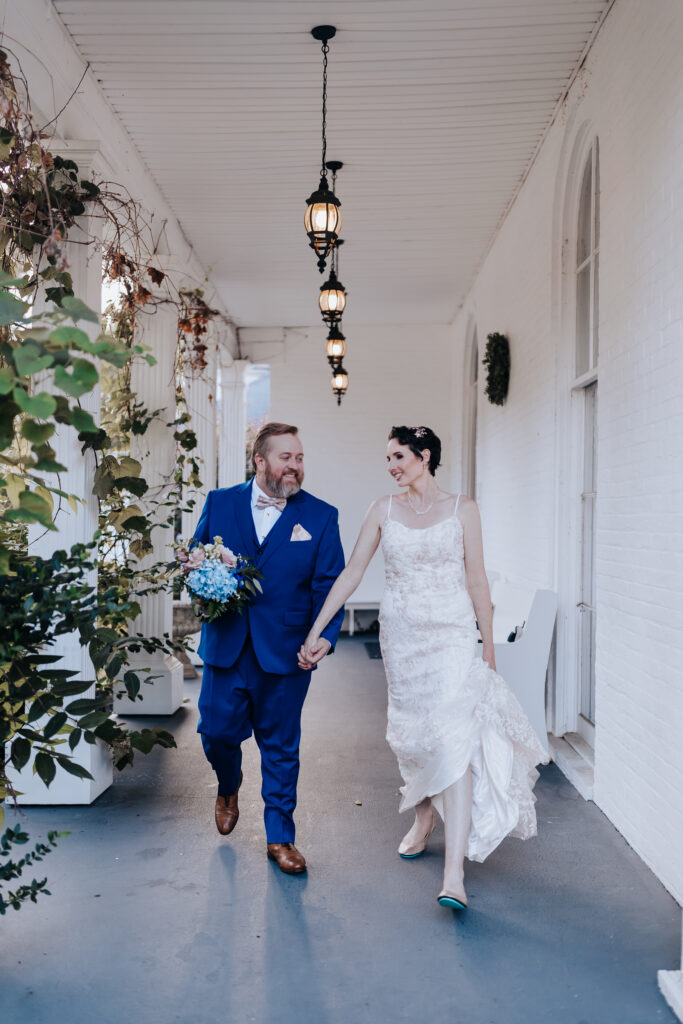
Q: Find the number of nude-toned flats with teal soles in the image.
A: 2